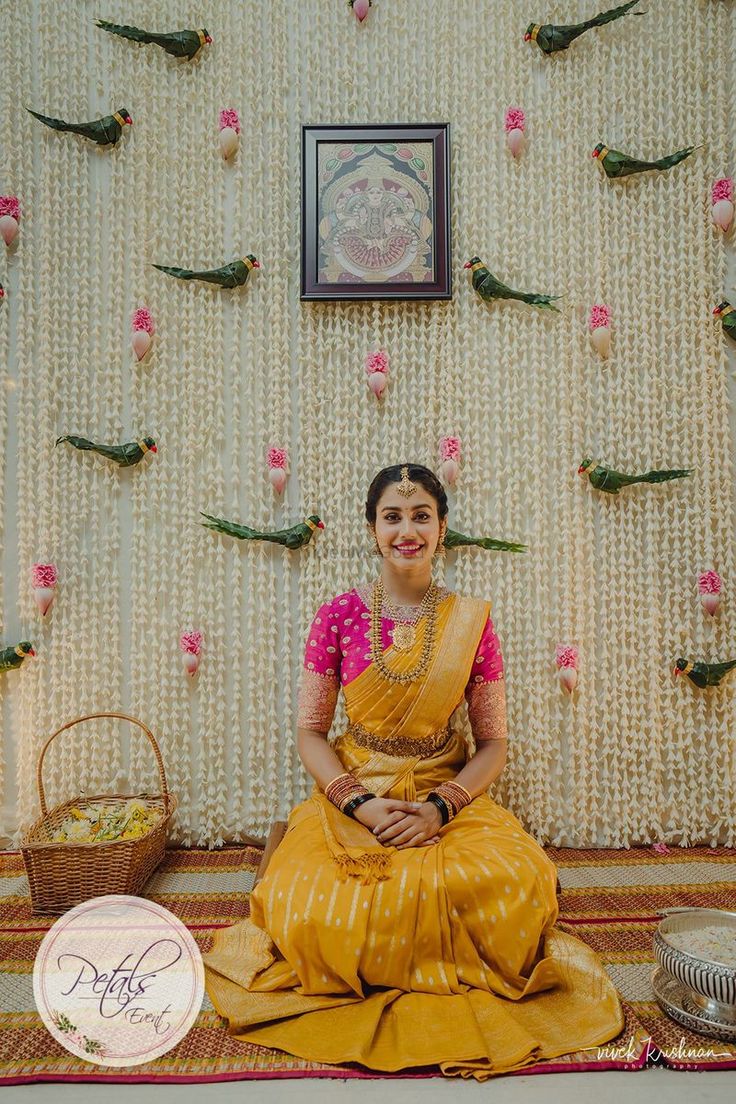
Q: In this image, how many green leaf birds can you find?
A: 13